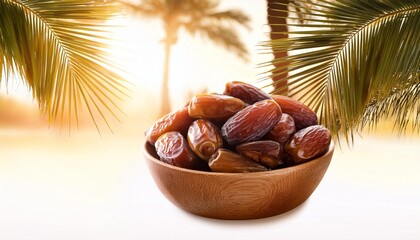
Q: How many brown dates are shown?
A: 11